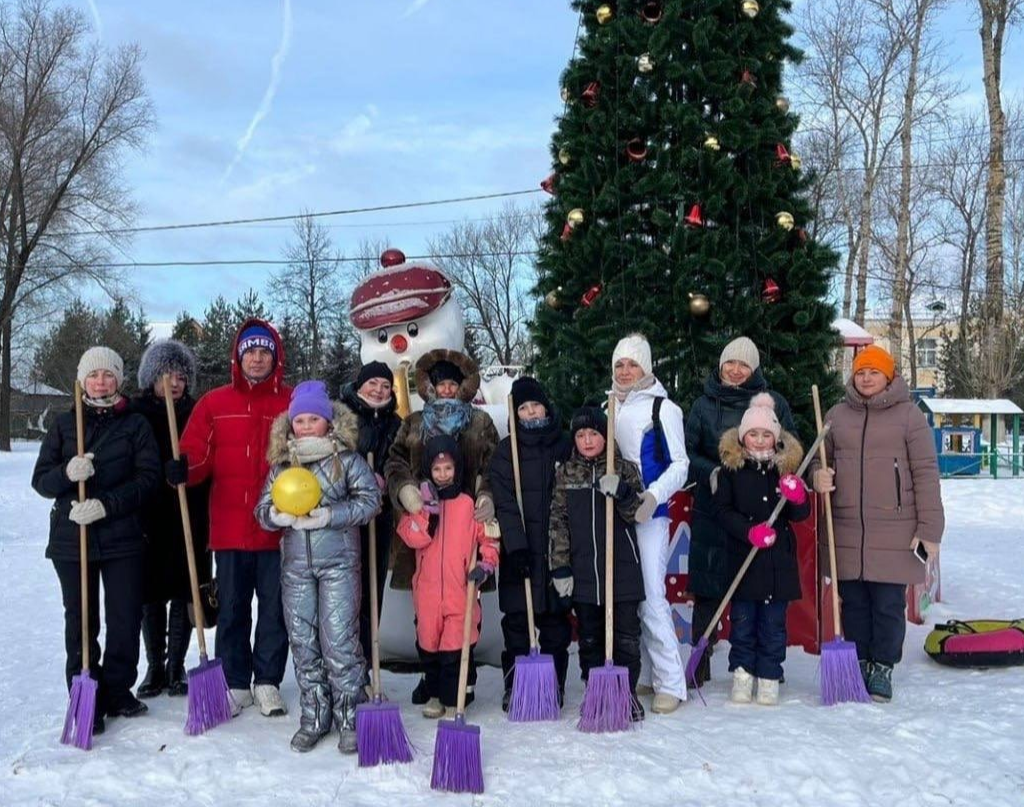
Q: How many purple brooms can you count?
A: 8